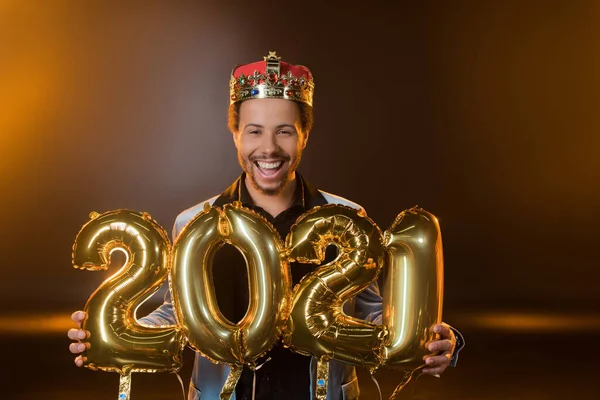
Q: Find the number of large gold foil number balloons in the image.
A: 4